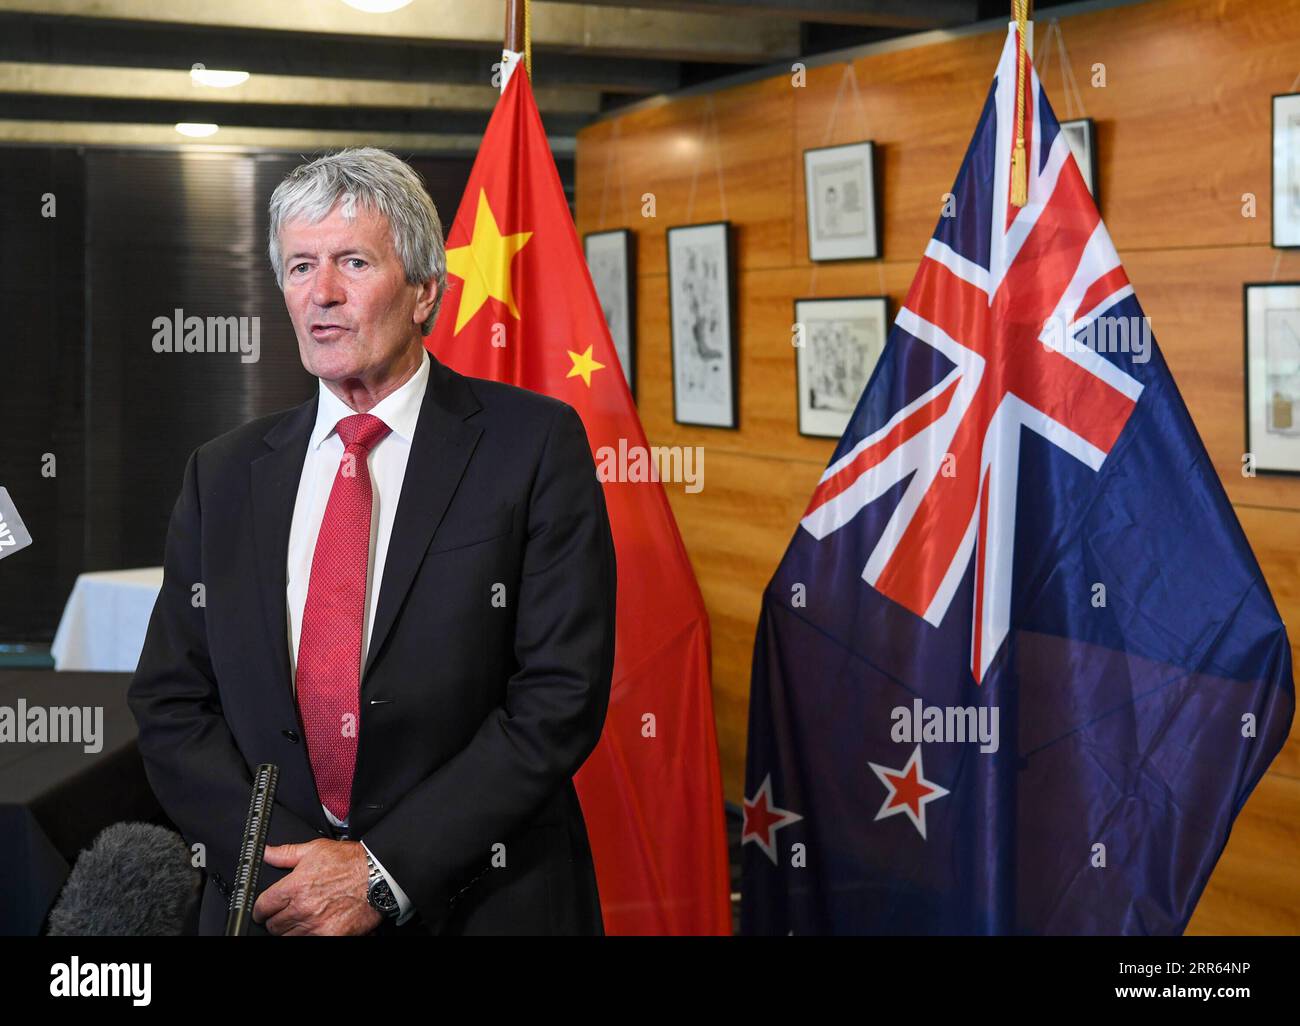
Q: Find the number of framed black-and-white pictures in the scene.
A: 7